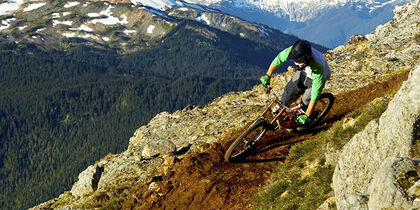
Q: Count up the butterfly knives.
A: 0